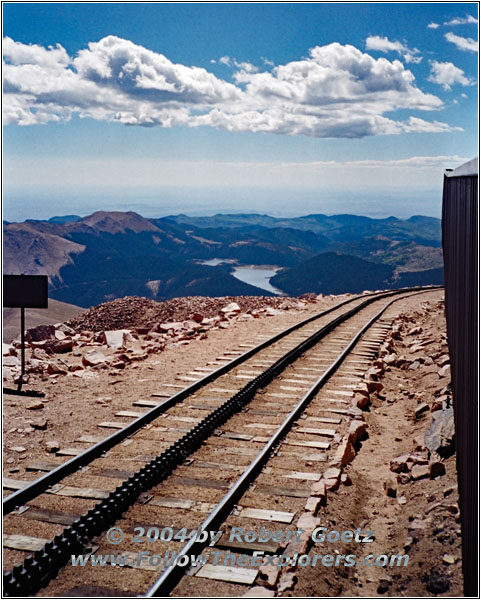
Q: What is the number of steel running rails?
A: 2